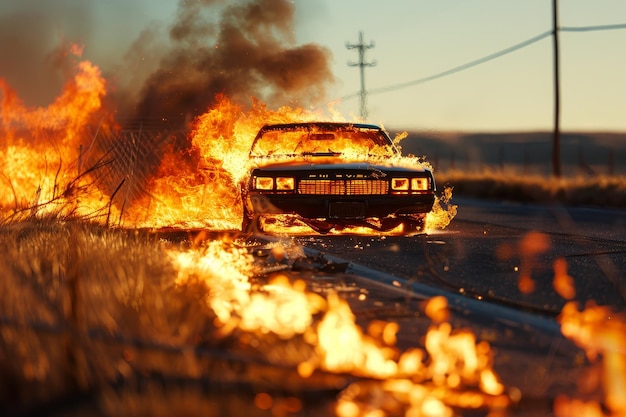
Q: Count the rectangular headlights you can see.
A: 4